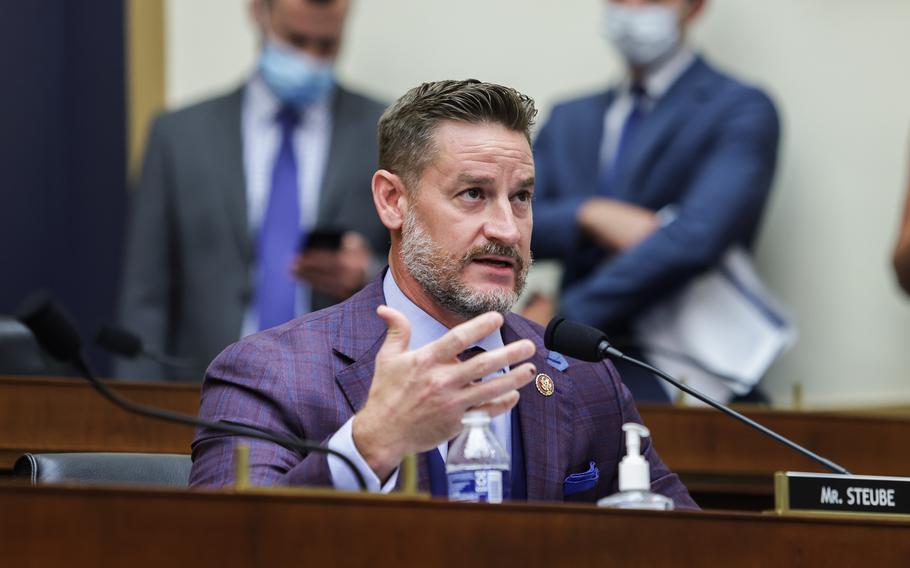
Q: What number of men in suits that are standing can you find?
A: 2